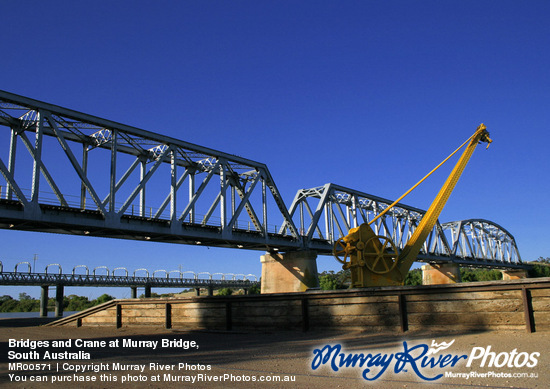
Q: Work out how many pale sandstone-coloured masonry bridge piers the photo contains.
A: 3